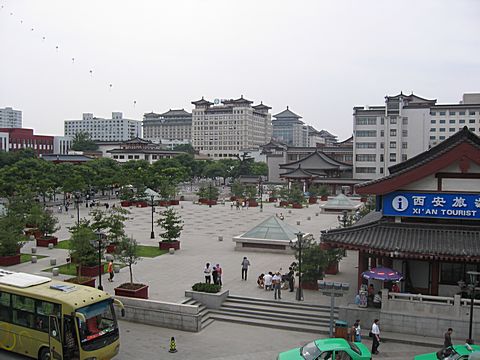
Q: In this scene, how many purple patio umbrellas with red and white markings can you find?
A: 1